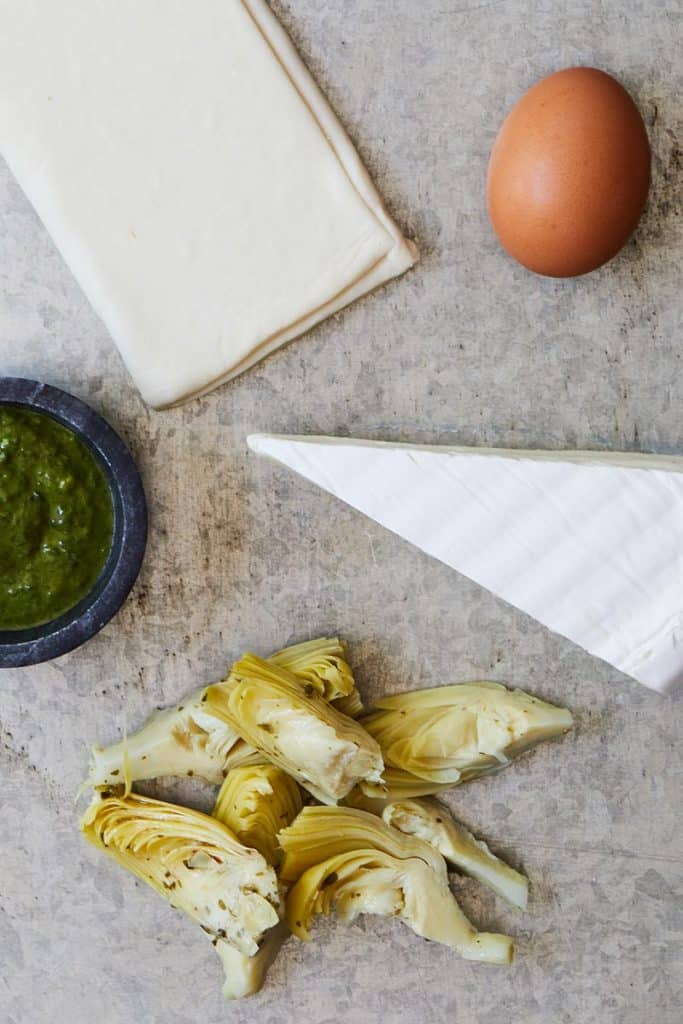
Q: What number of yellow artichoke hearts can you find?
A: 7